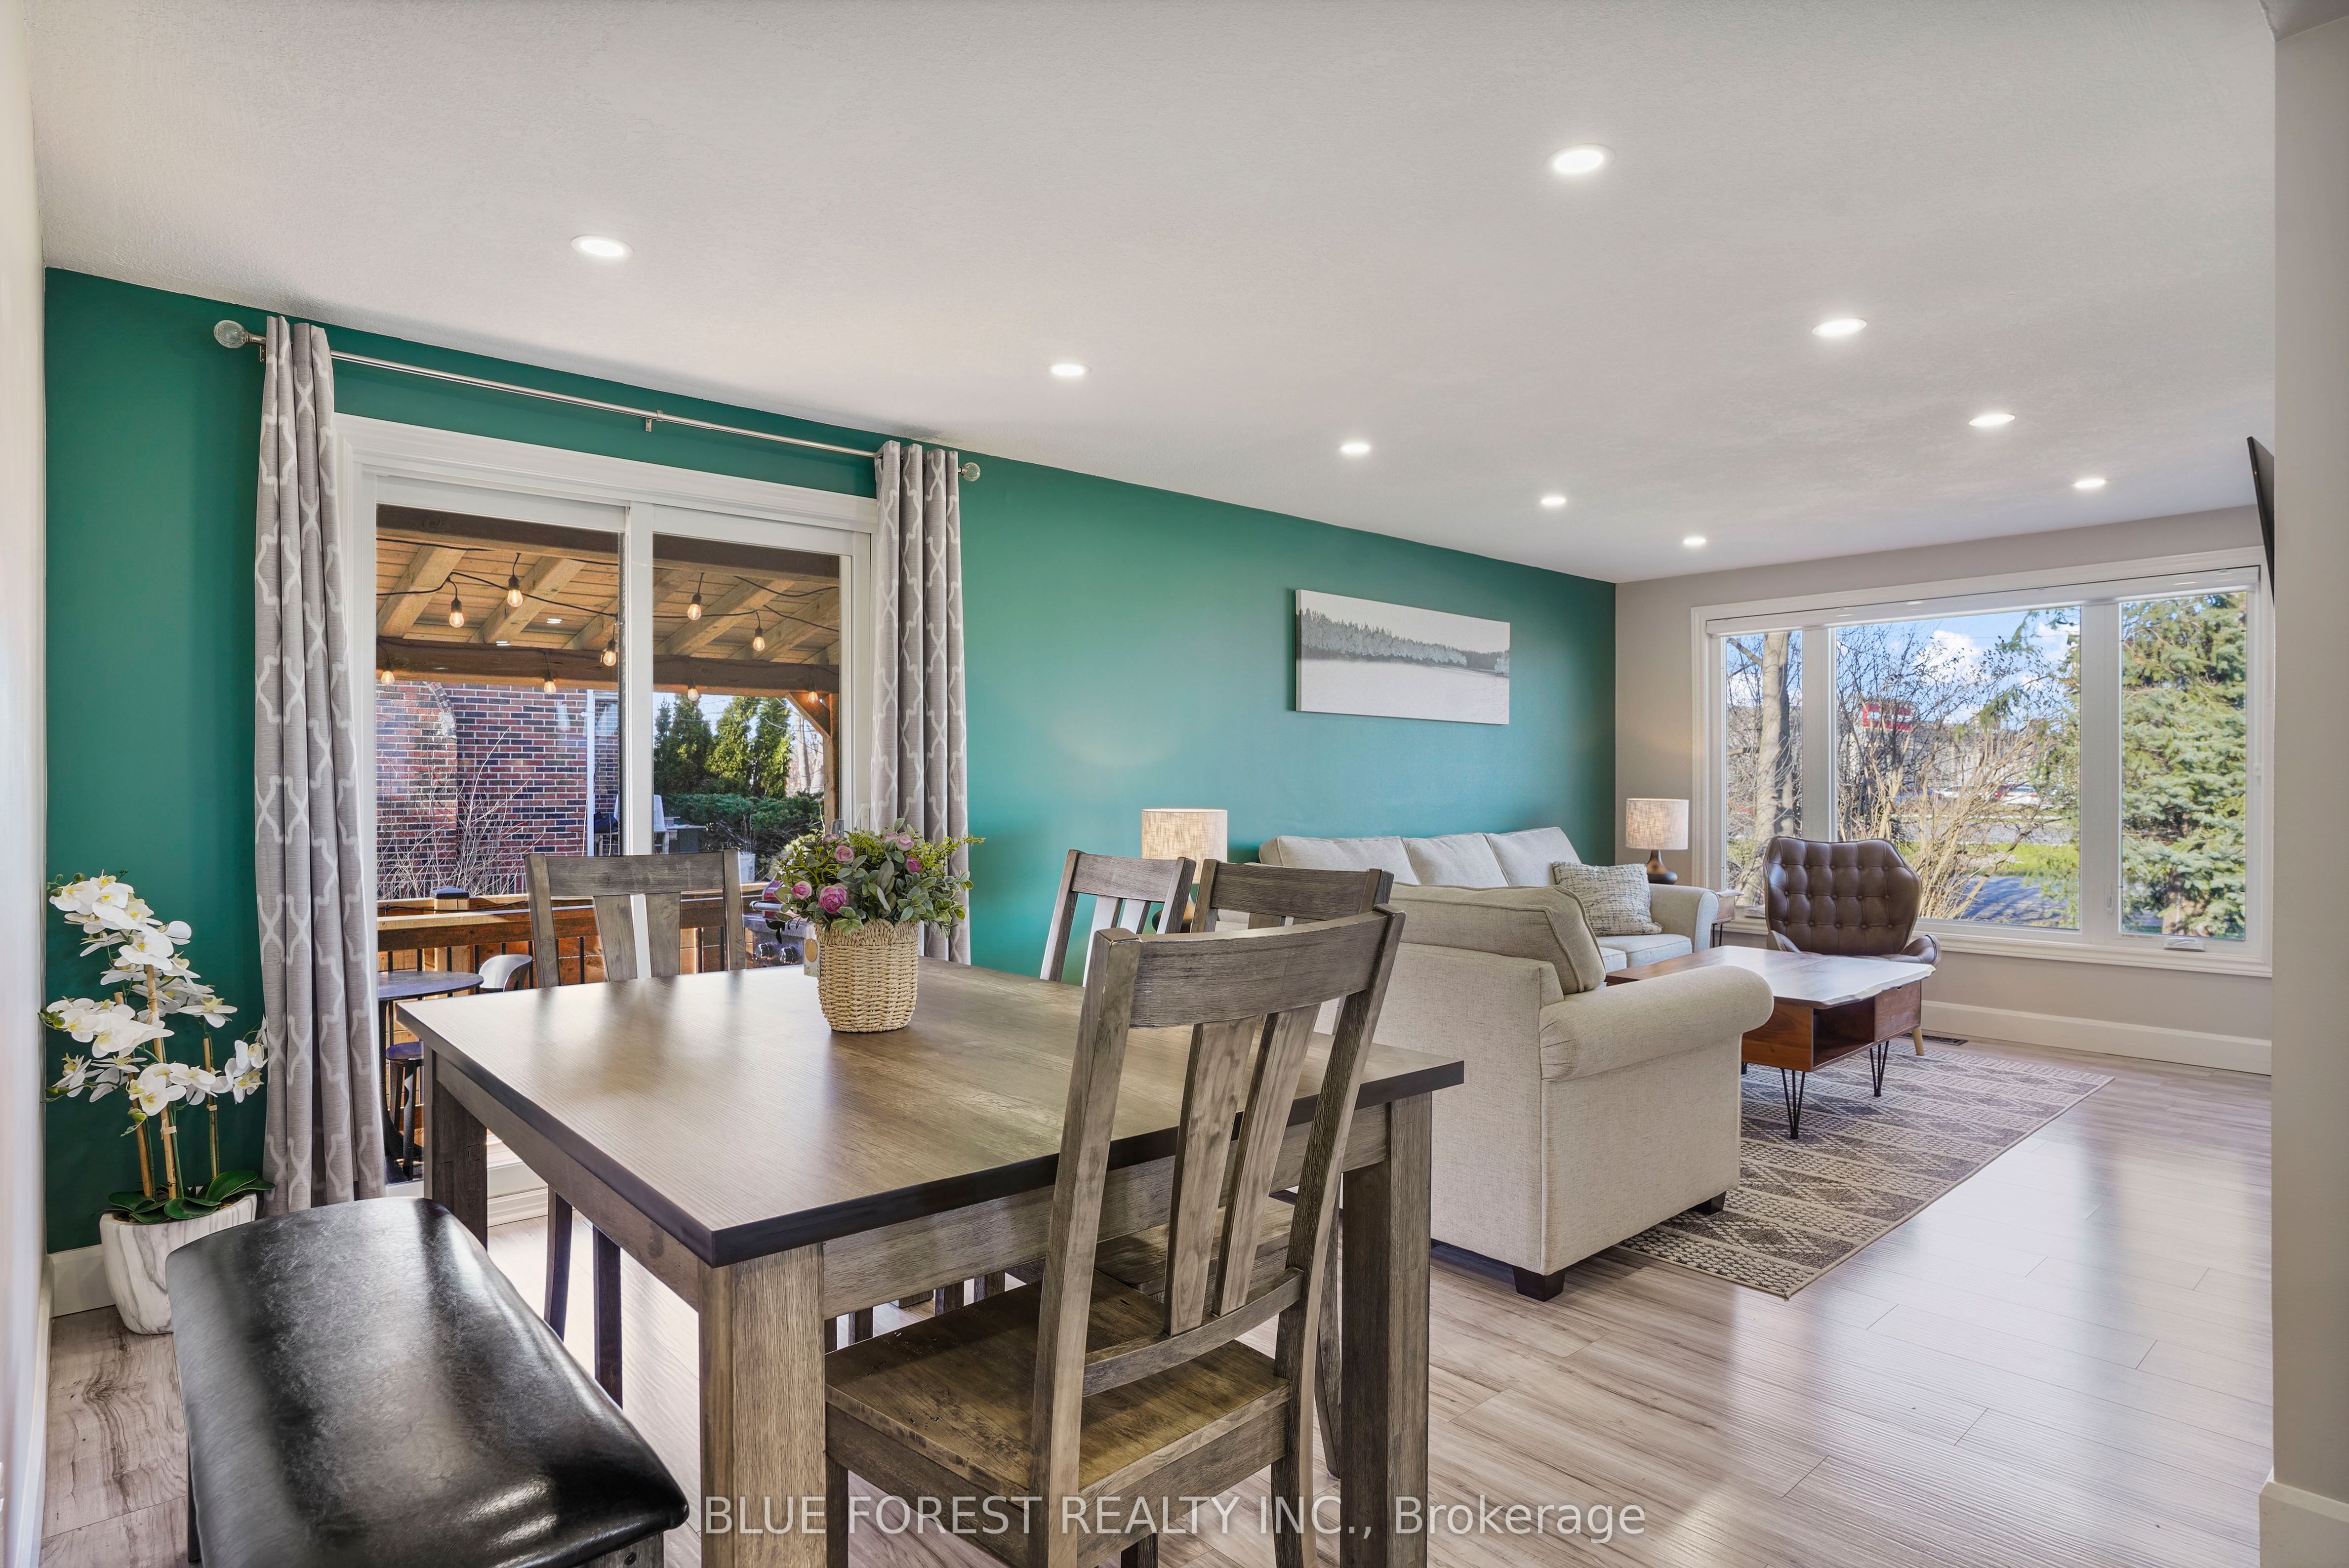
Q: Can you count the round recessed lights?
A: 9